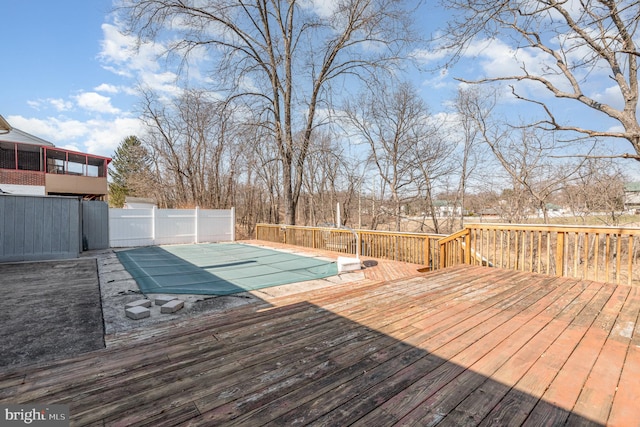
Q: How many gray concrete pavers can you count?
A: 4